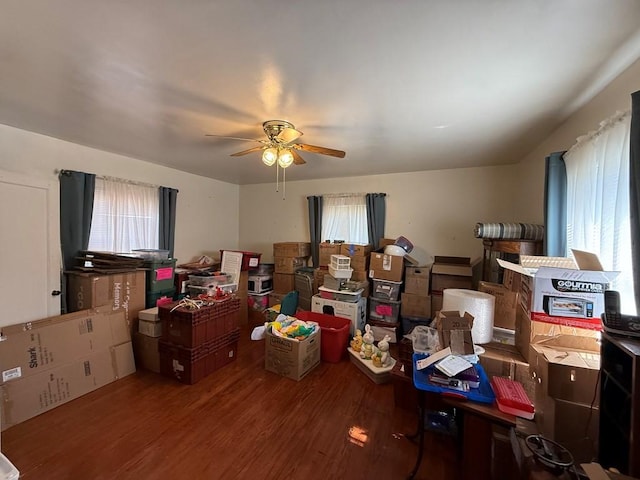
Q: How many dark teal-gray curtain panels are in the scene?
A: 6